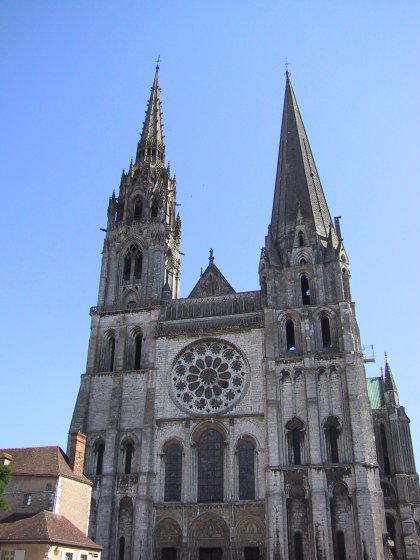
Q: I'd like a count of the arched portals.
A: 3